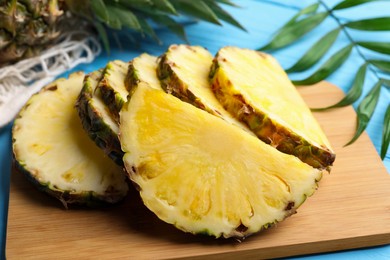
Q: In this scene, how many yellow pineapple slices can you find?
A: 7